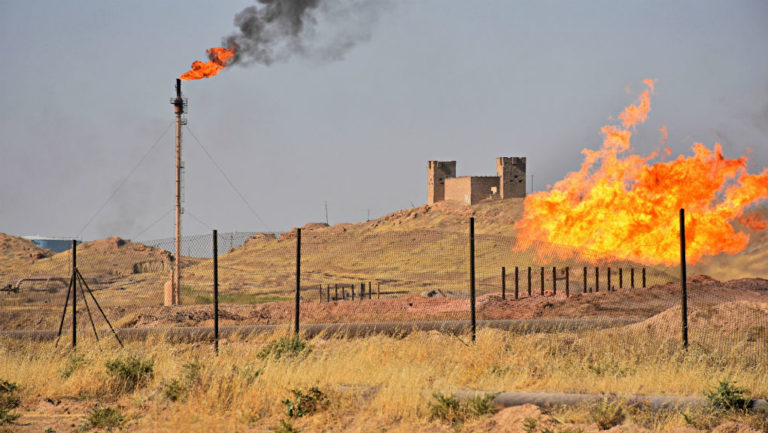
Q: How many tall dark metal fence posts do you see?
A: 5